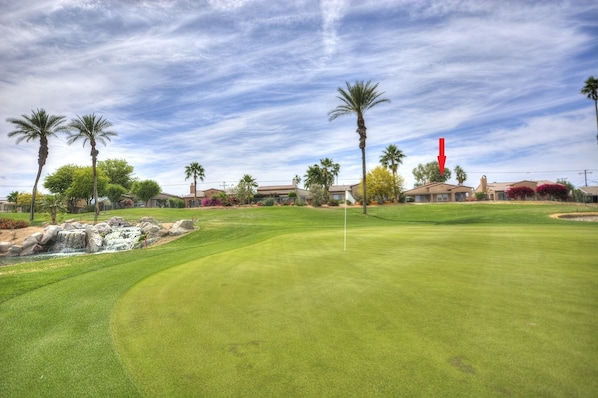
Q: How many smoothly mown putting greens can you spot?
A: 1